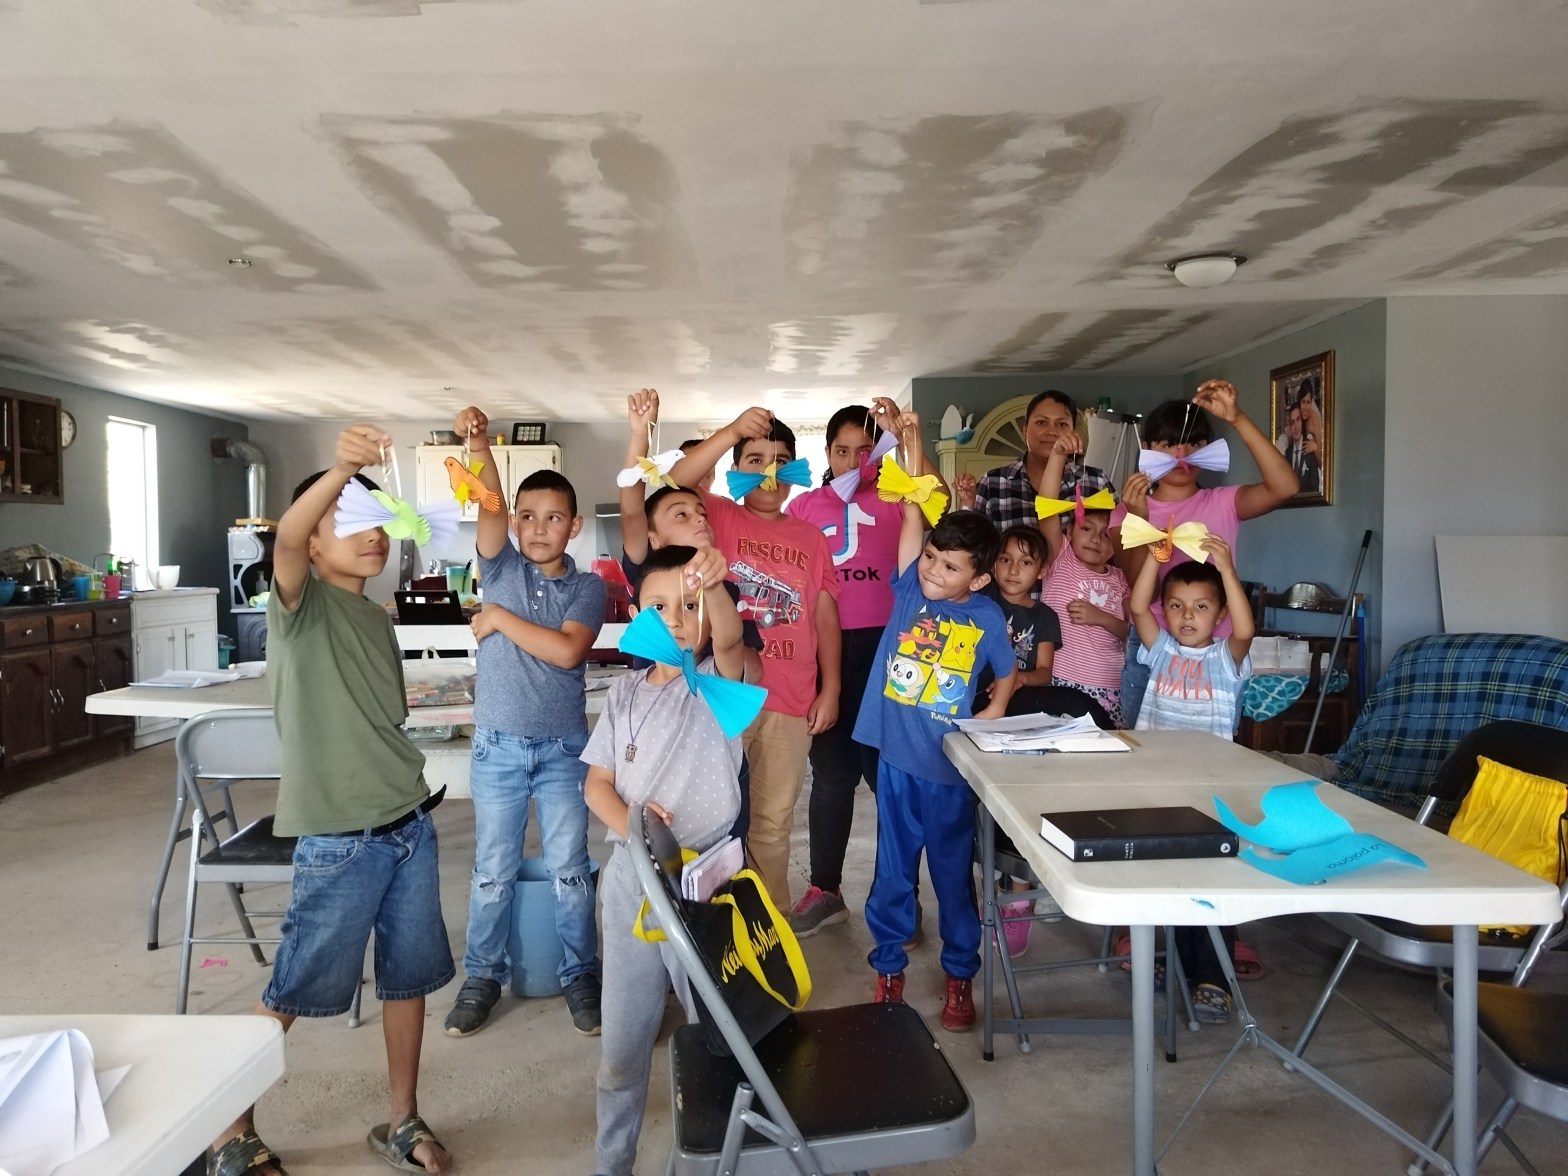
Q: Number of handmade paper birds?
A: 10